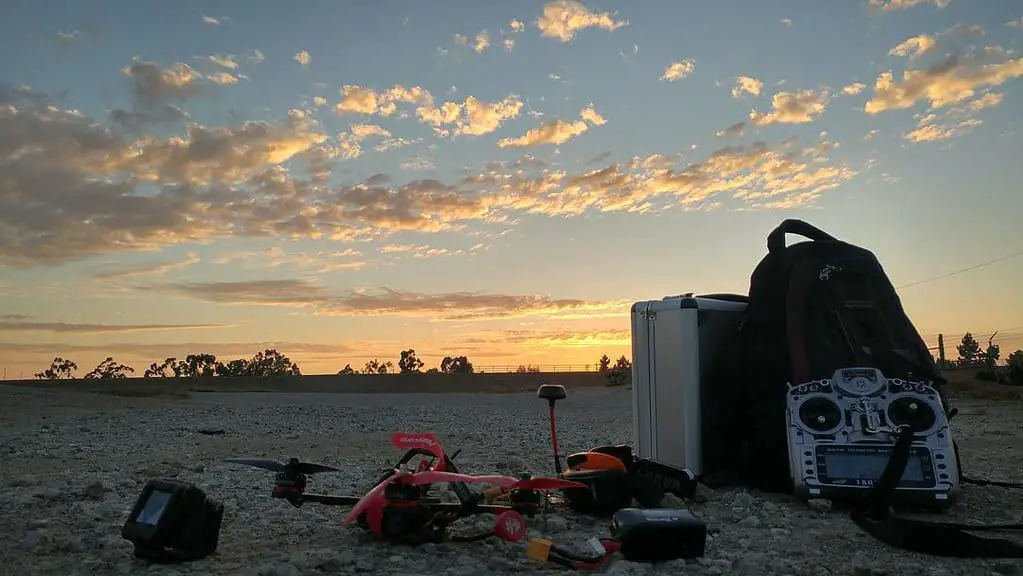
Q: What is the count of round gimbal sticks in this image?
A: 2